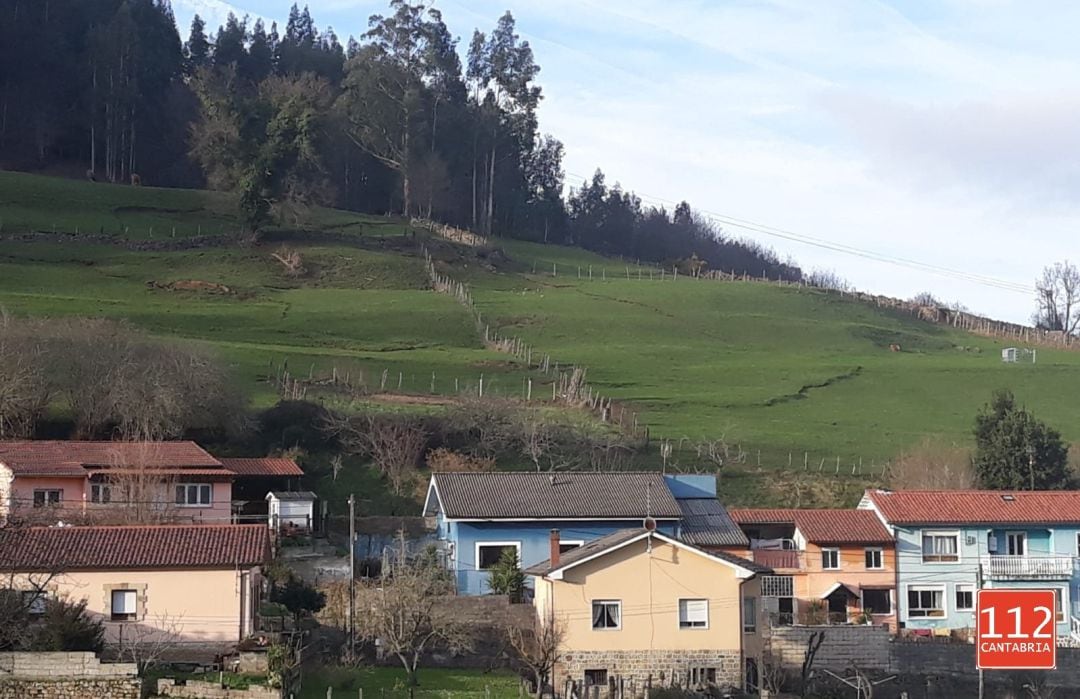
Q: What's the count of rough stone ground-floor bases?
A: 1